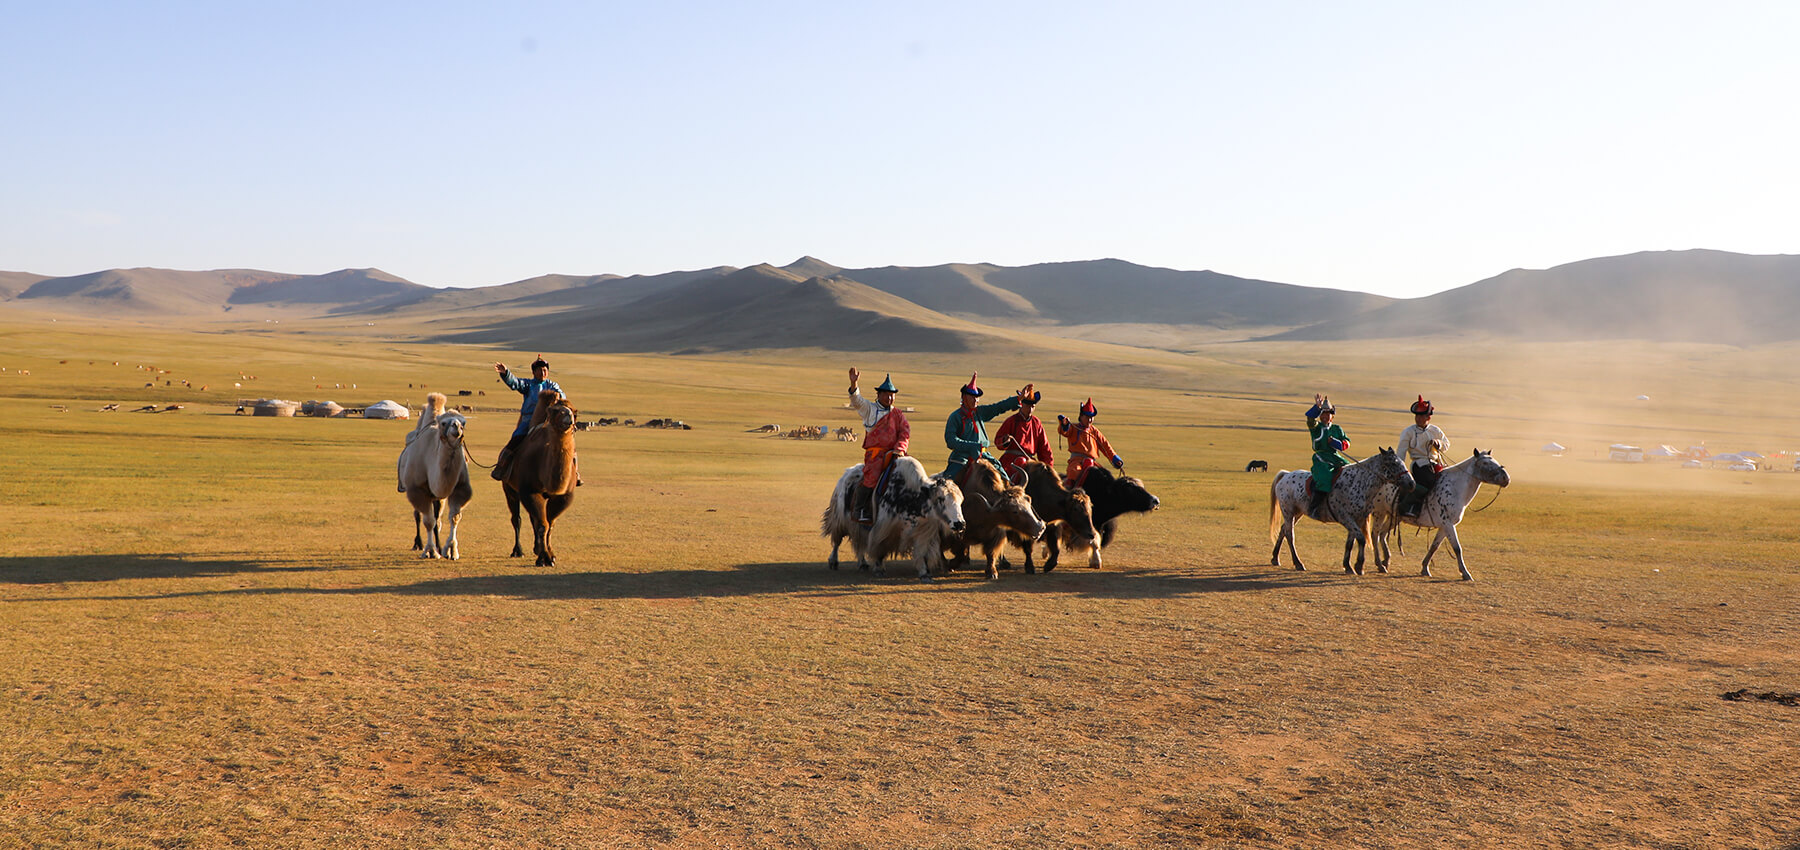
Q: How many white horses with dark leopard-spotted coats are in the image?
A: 2